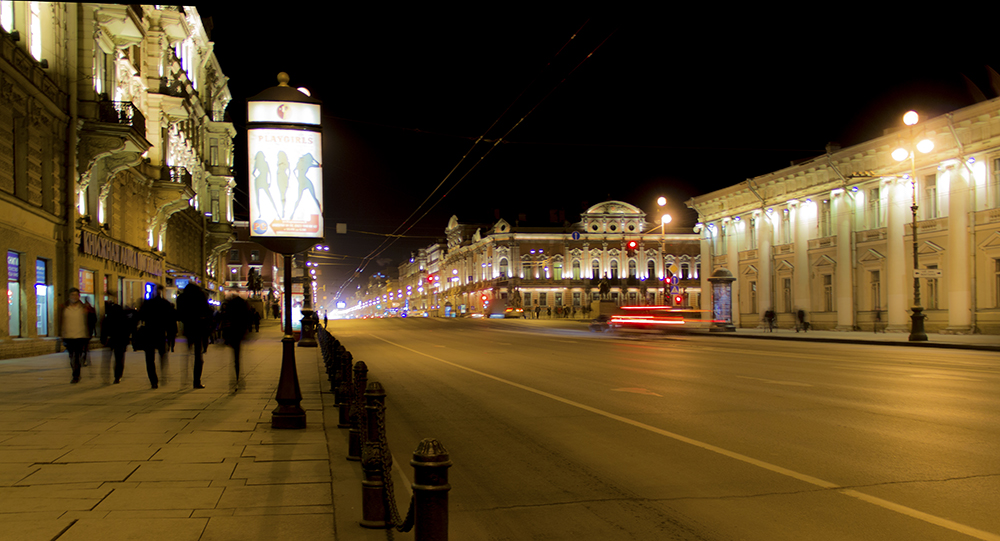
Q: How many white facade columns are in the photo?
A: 7